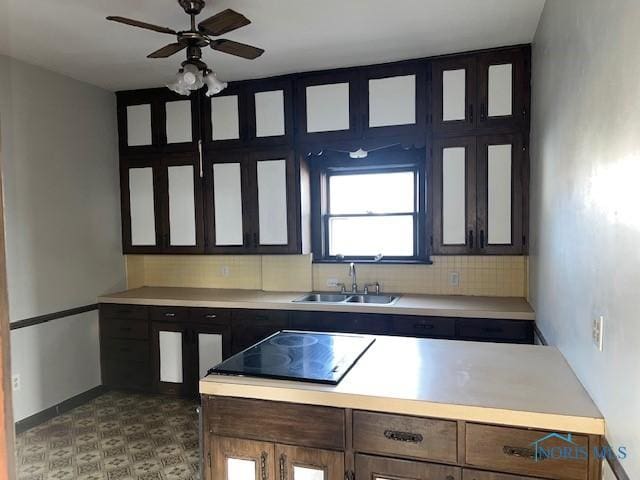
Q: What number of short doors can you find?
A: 8